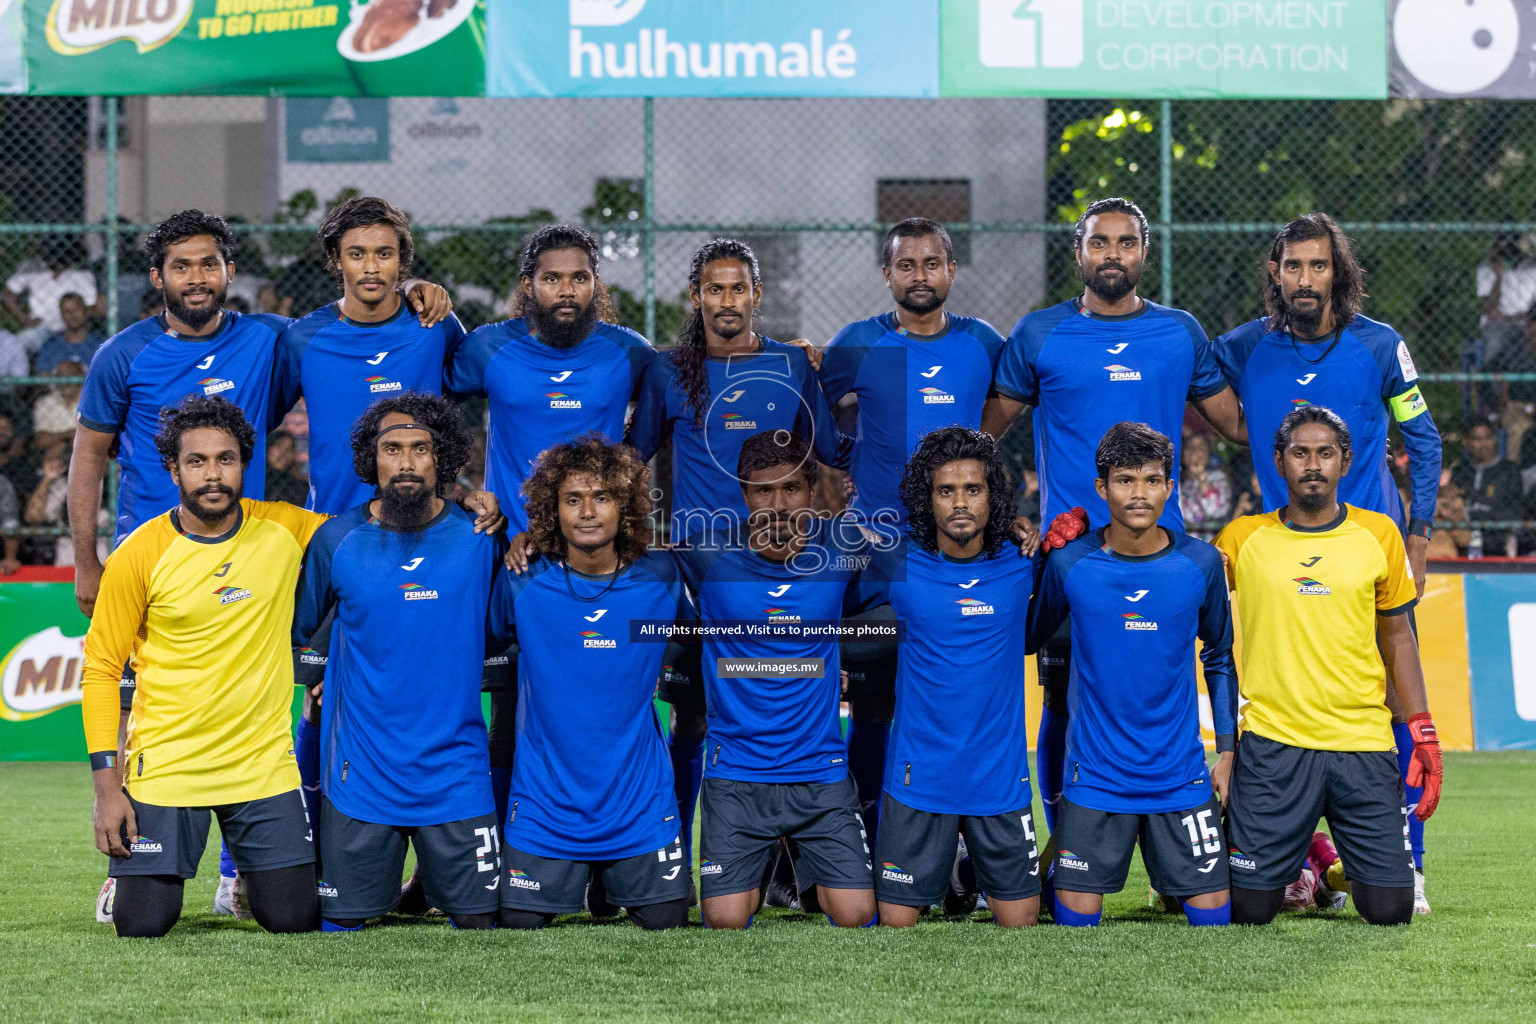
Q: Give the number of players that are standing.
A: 7